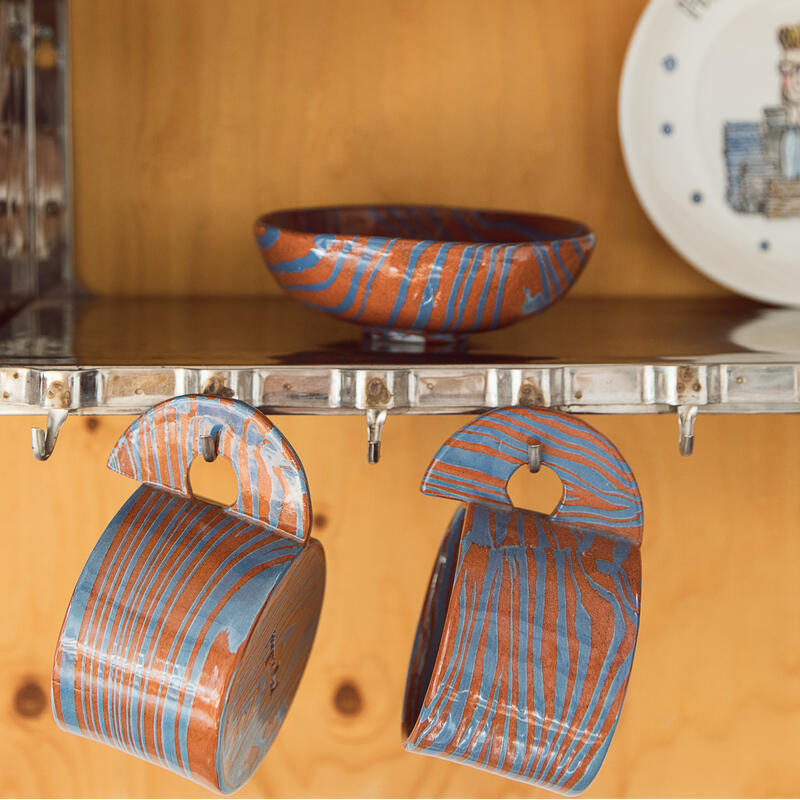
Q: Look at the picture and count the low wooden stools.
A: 0